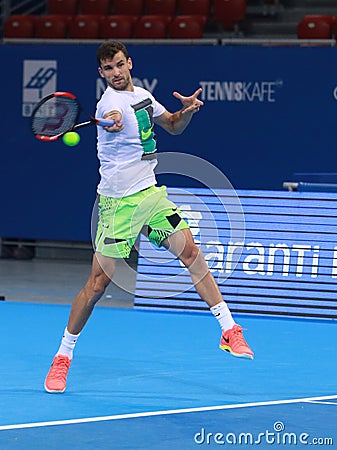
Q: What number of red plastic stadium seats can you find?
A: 13